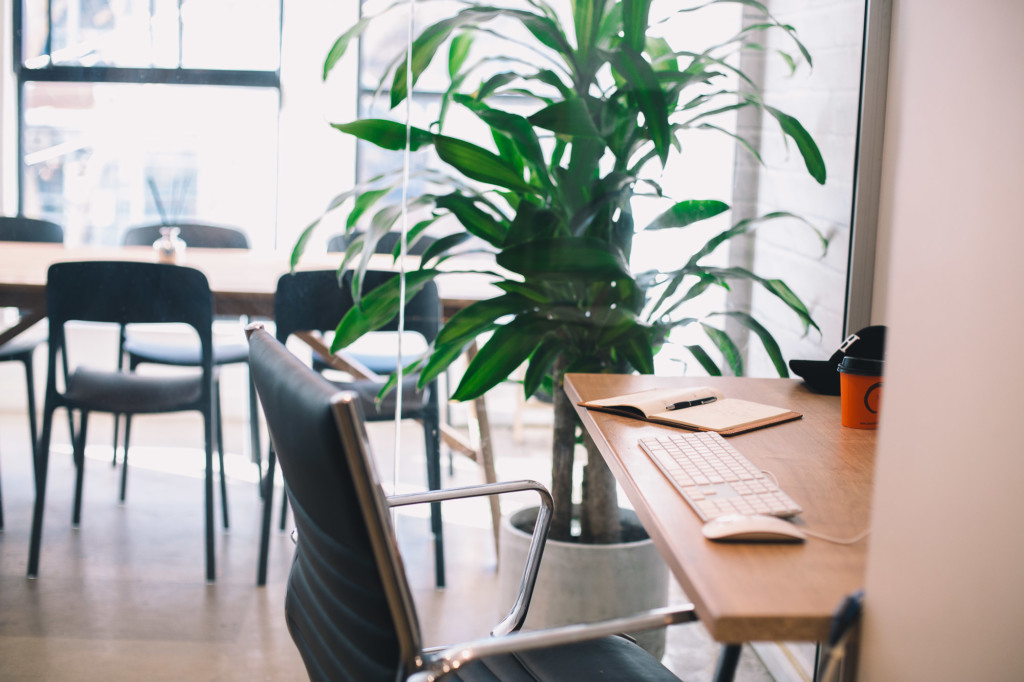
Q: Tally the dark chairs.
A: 6